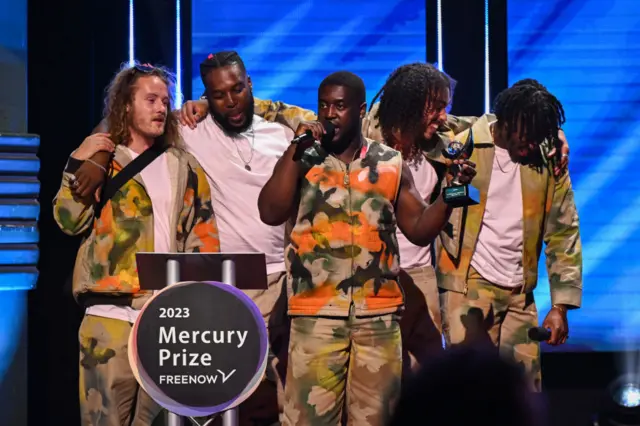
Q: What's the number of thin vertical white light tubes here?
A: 4